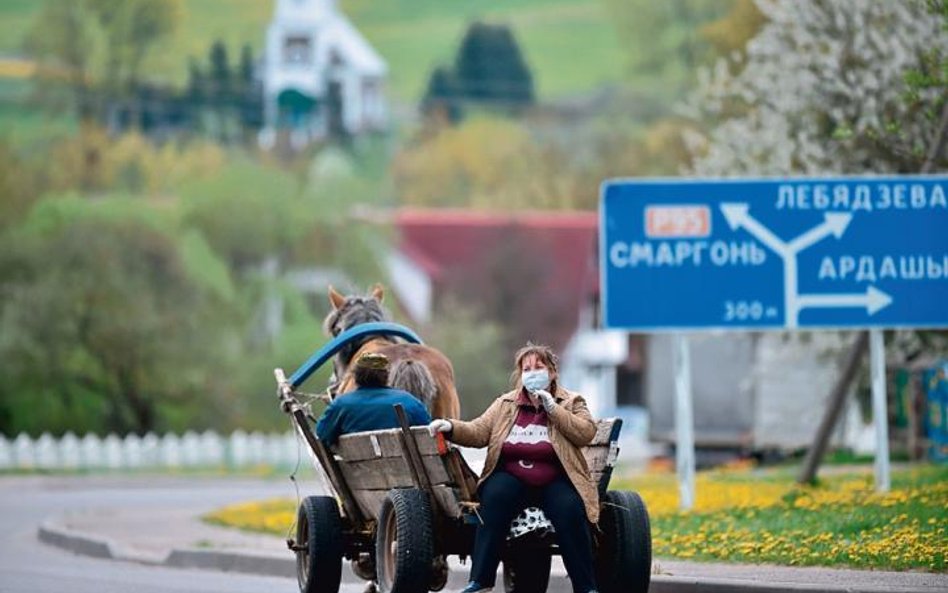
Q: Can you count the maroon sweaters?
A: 1